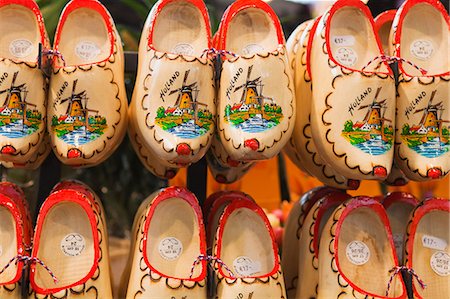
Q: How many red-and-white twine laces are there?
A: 6